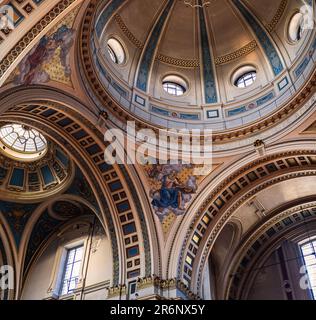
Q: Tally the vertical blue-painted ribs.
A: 4